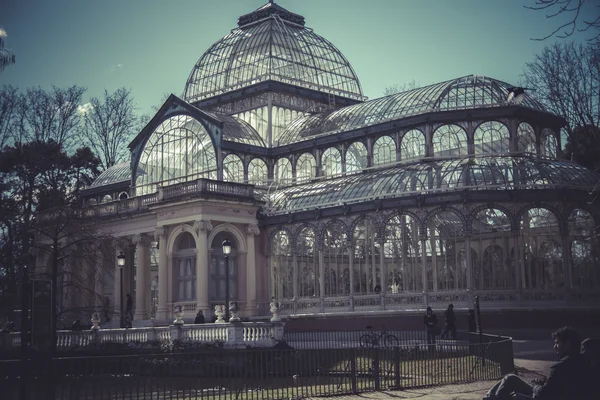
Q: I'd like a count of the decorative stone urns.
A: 5